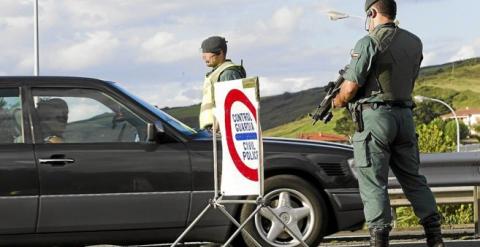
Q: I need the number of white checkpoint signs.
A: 1